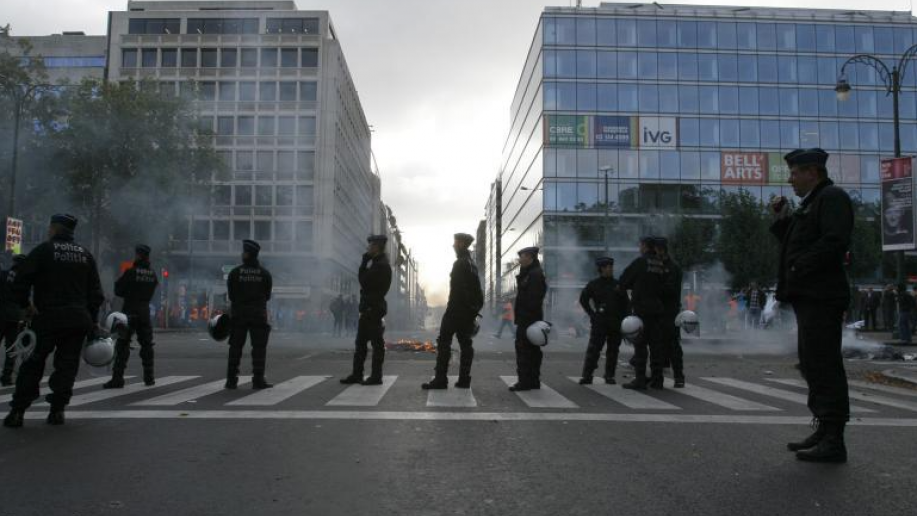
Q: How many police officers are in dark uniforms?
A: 11